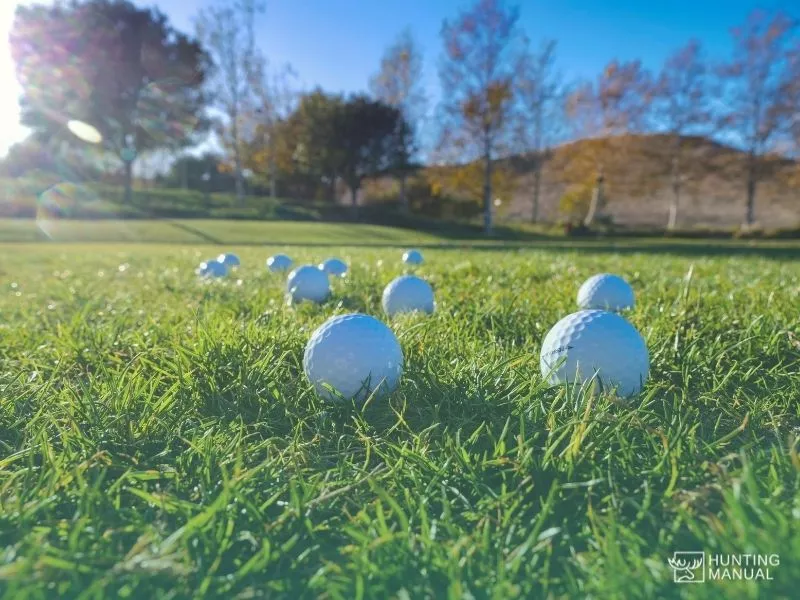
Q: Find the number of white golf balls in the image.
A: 10